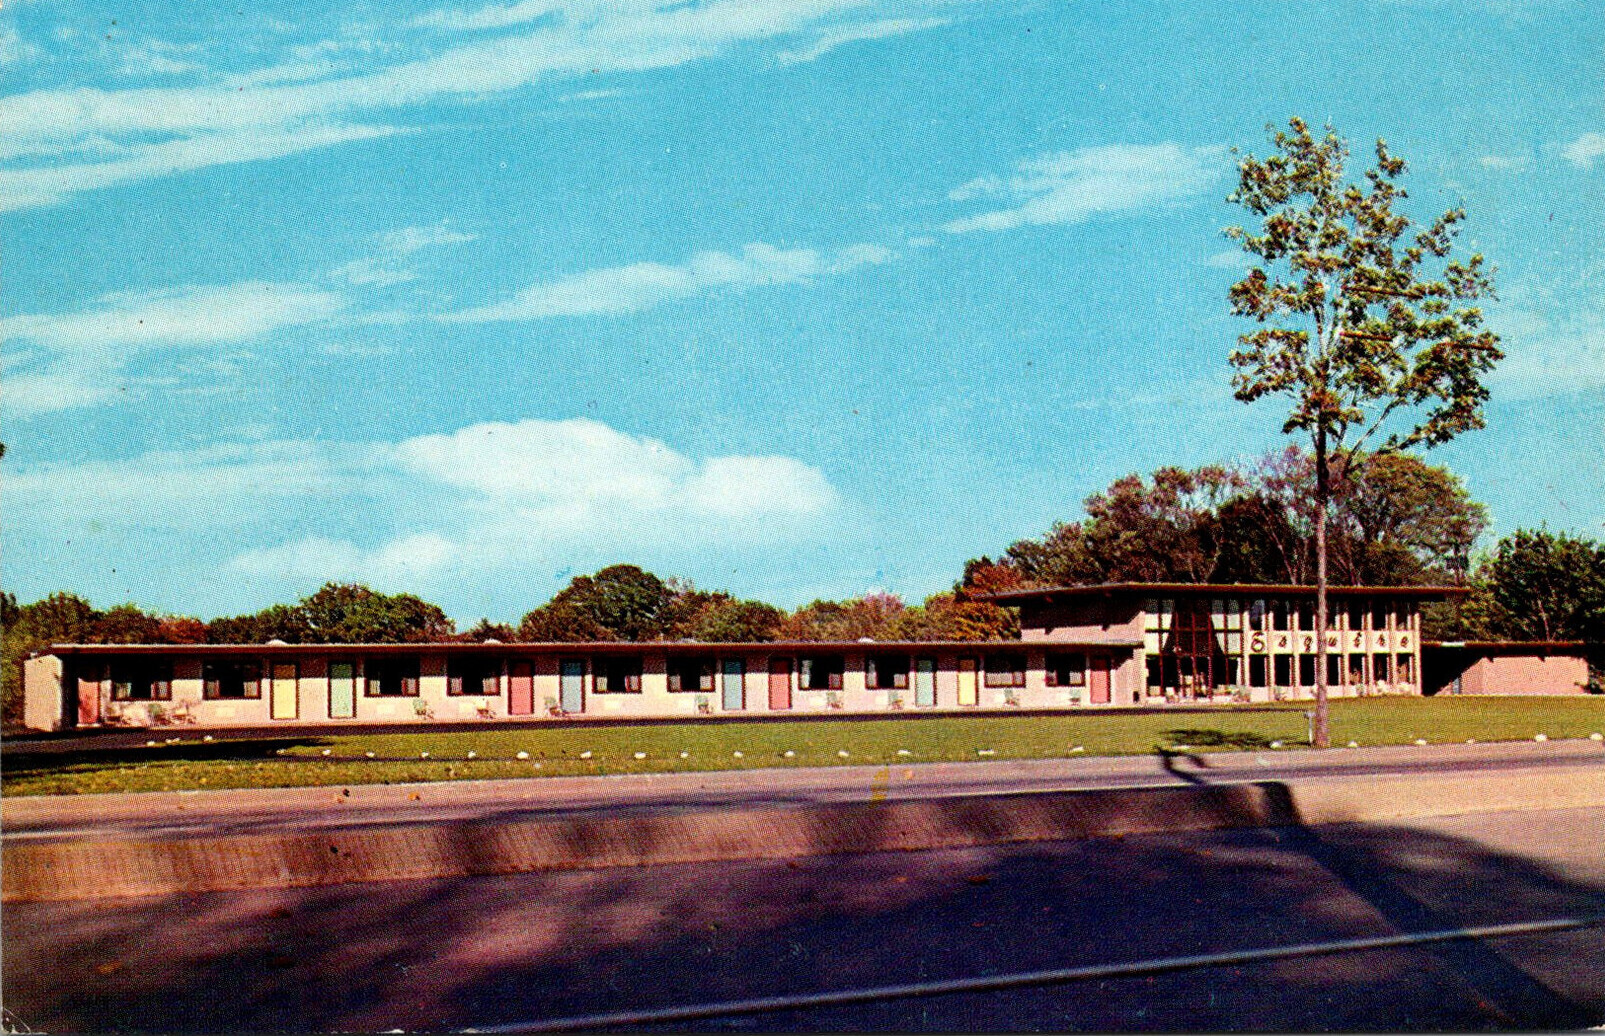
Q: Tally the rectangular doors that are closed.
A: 10